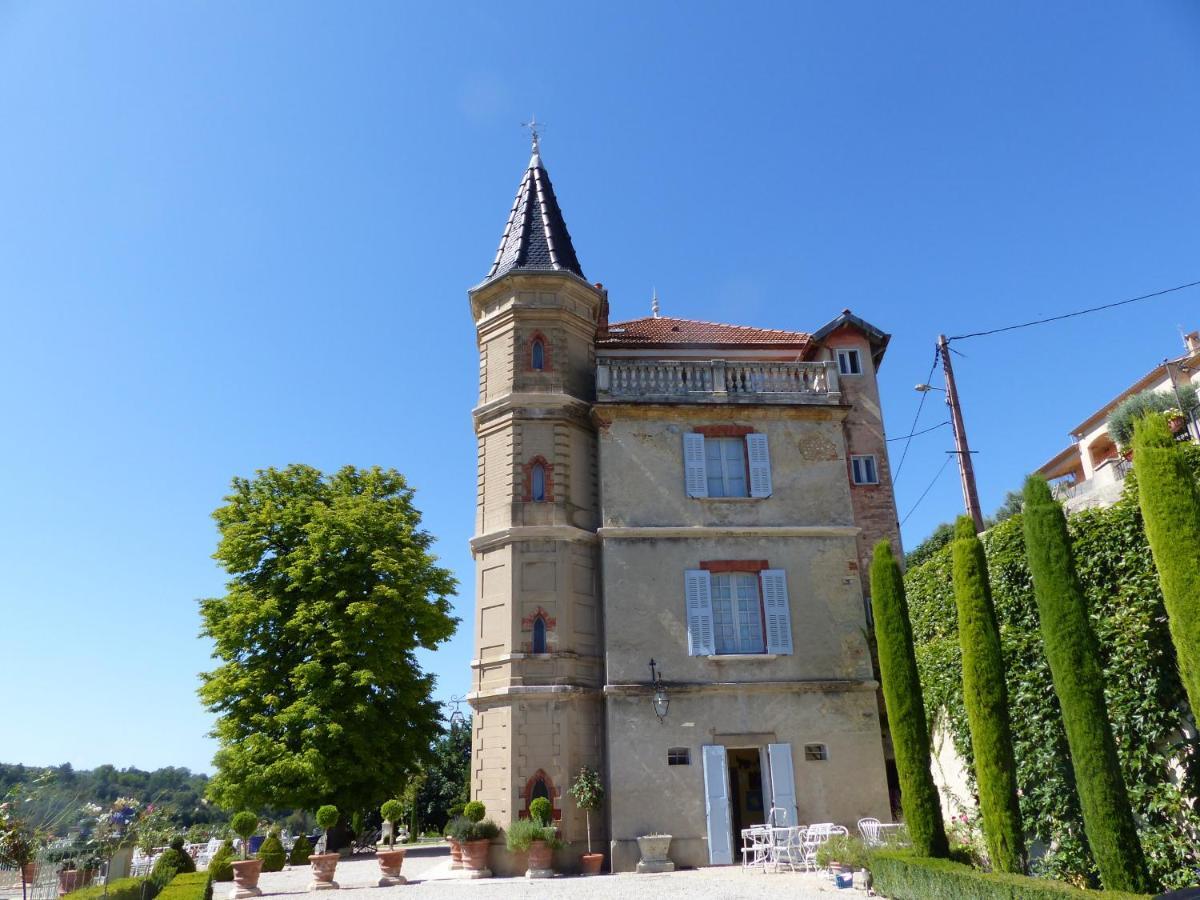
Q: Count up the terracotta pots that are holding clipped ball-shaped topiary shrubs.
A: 5